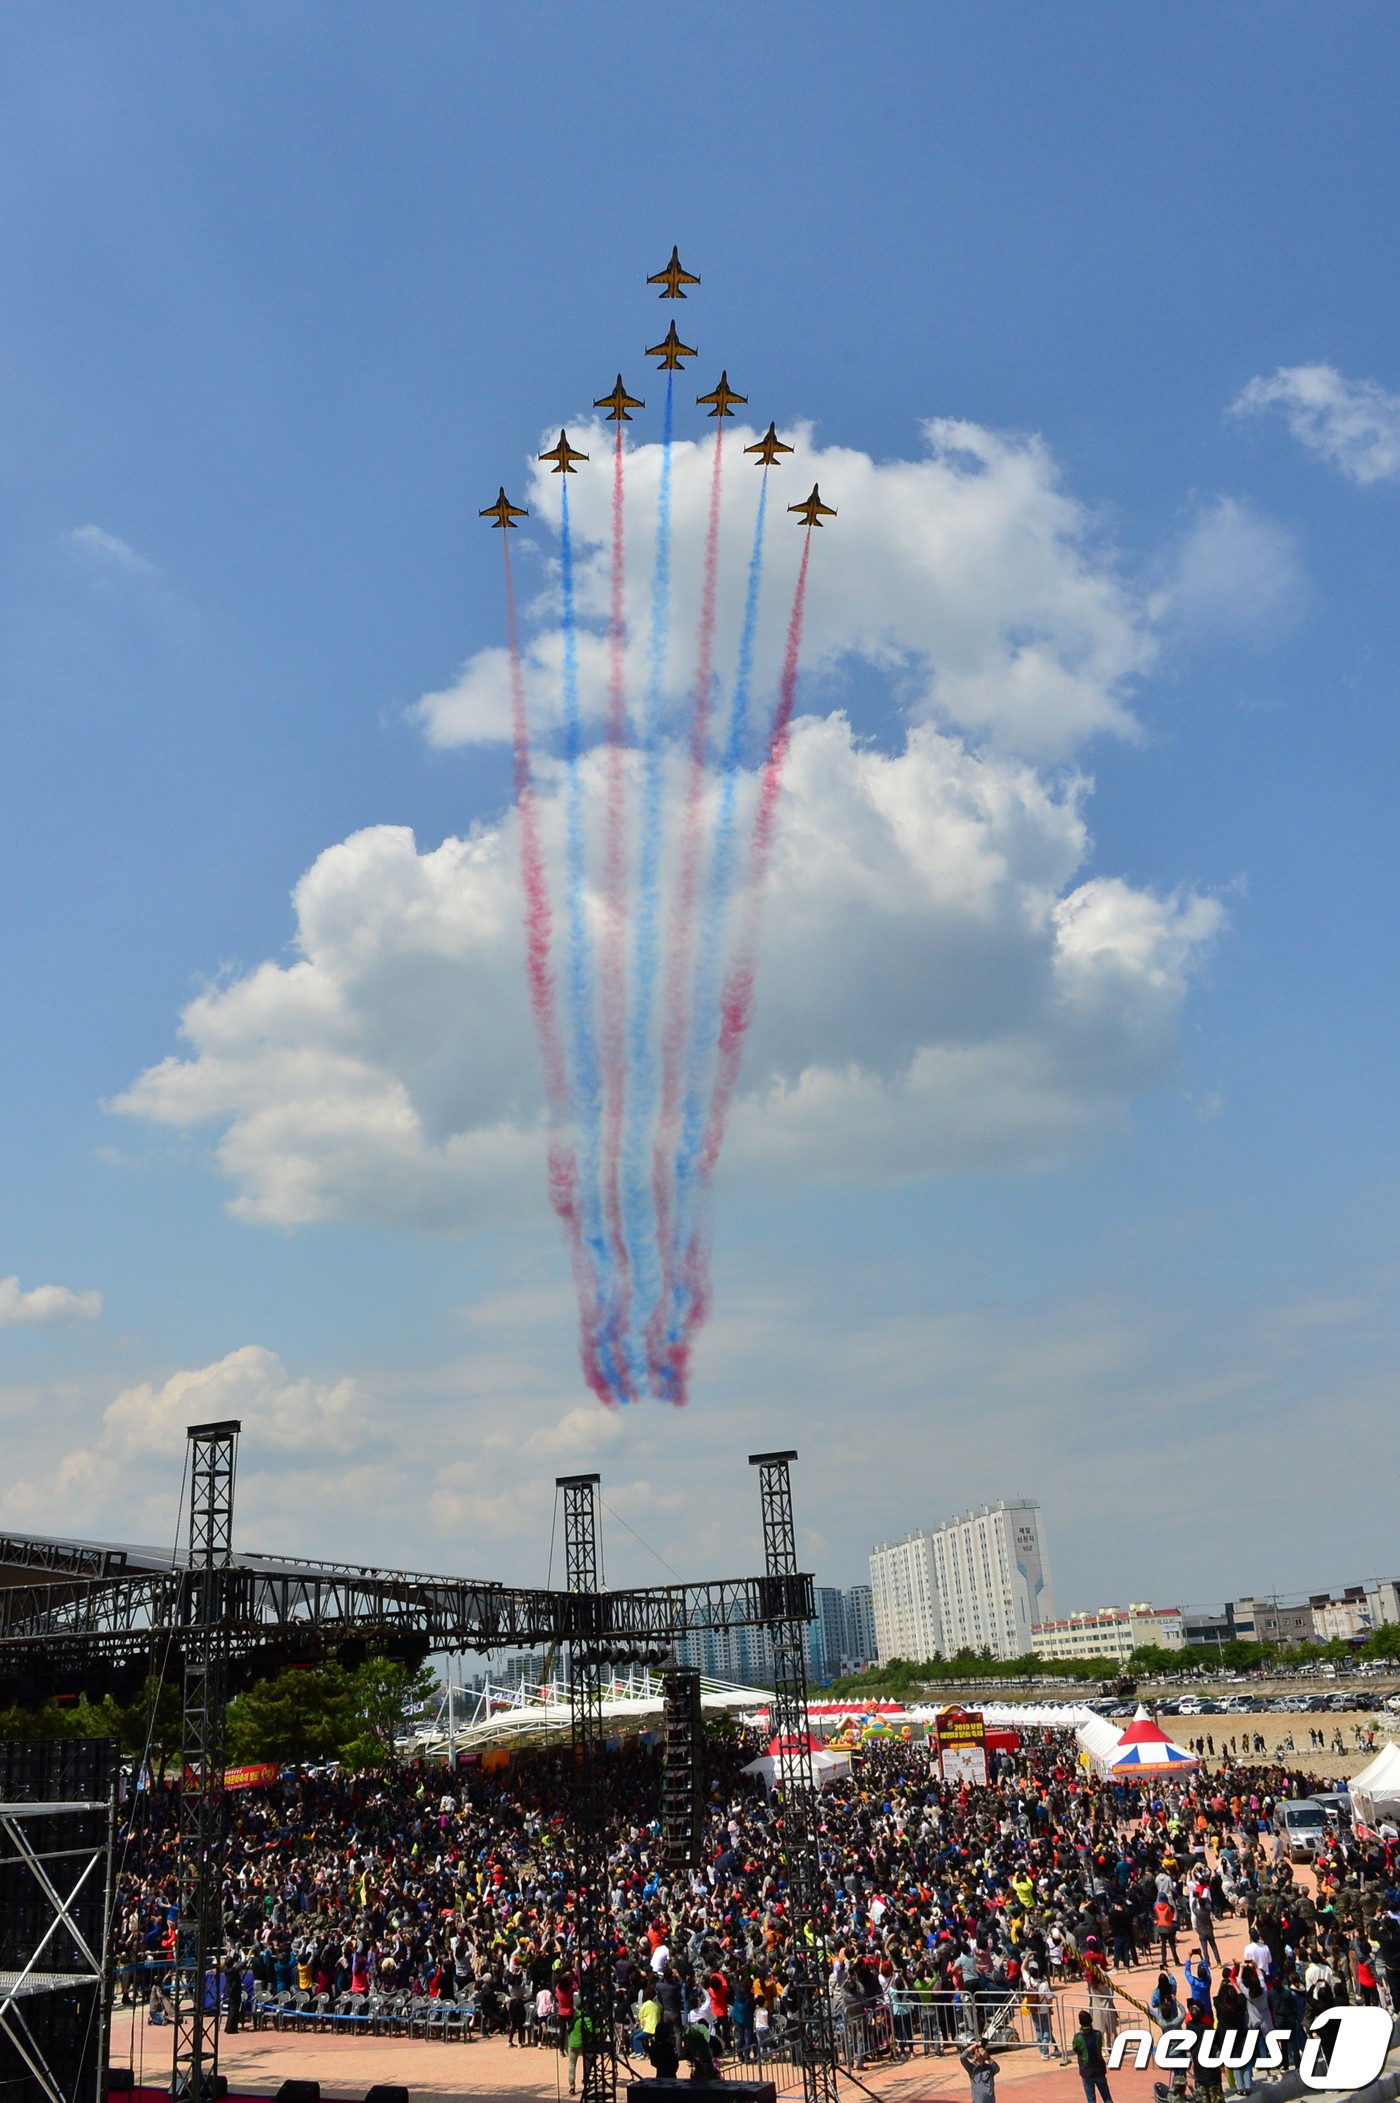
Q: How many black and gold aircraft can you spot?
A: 8